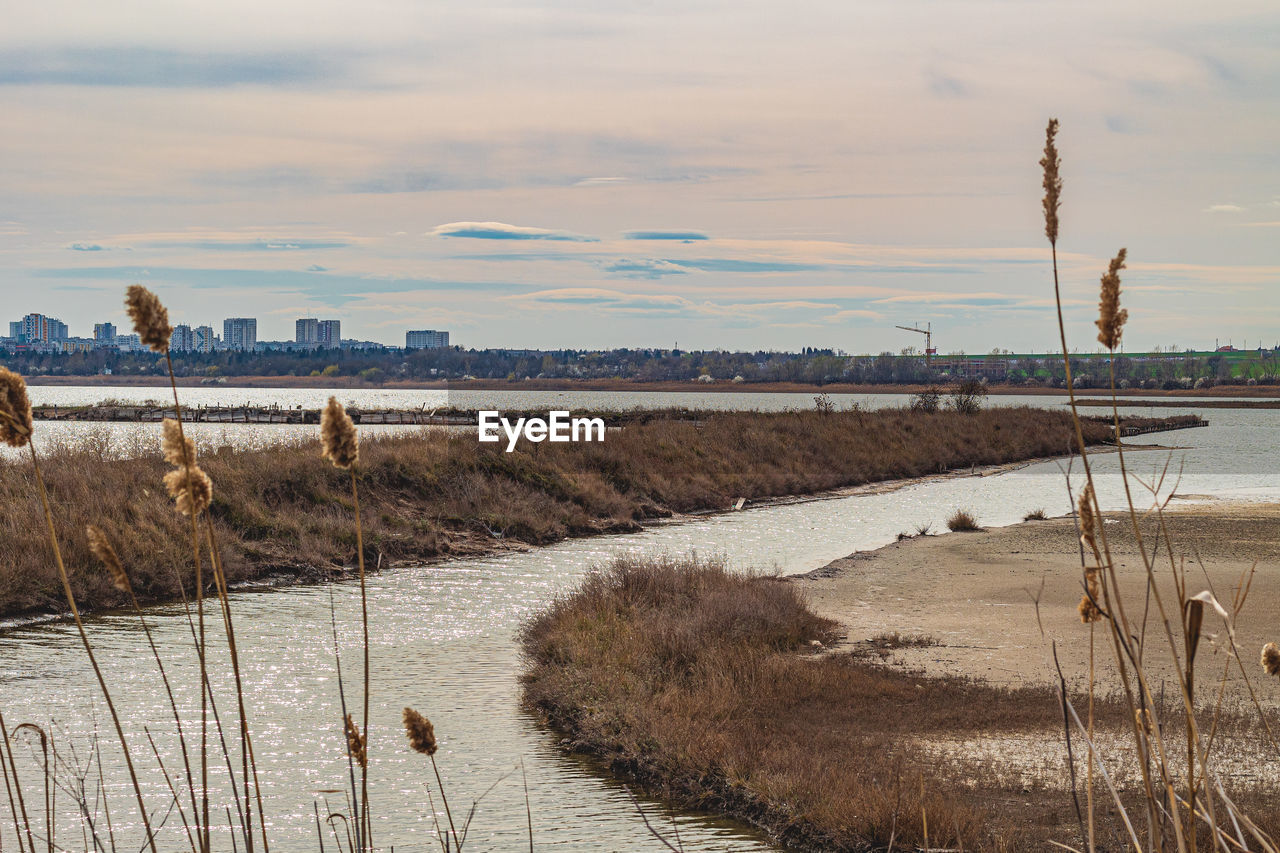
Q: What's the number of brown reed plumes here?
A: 13